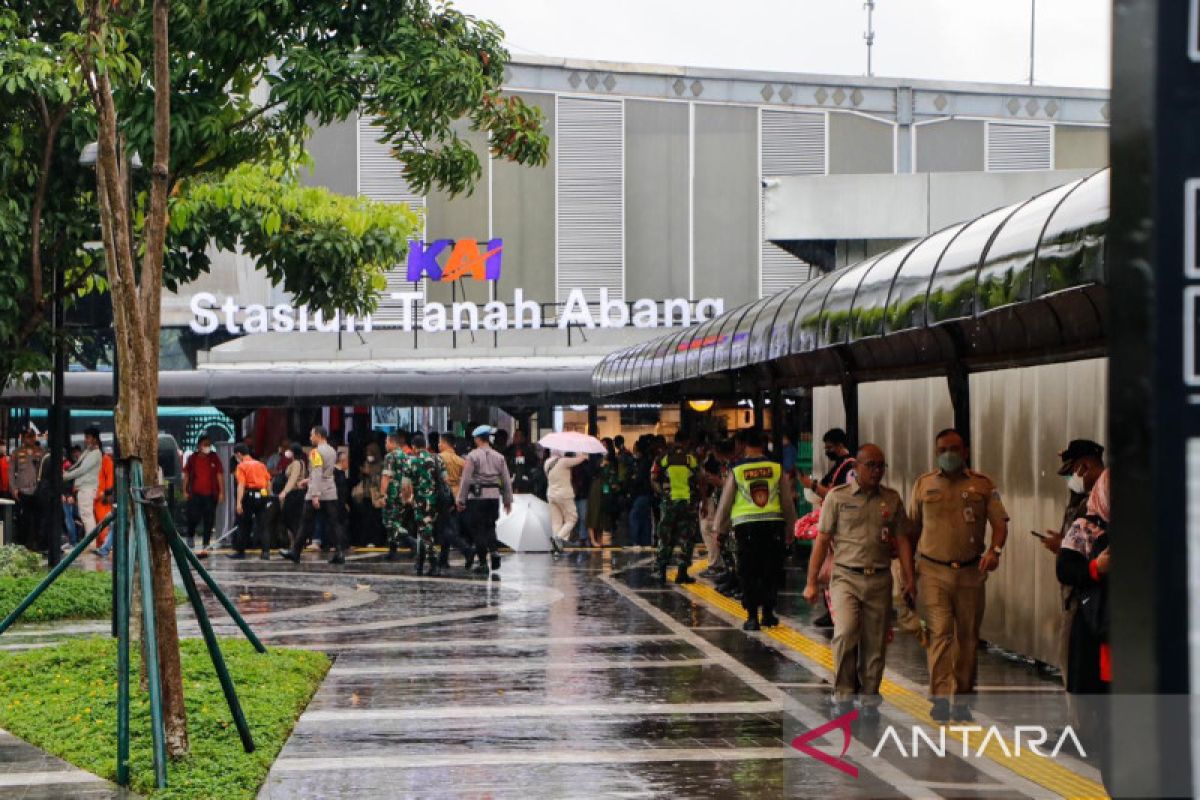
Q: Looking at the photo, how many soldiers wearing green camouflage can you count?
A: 3